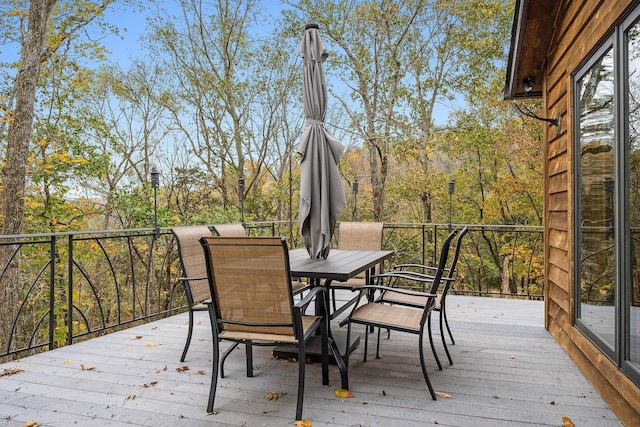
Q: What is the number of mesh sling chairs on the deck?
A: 6